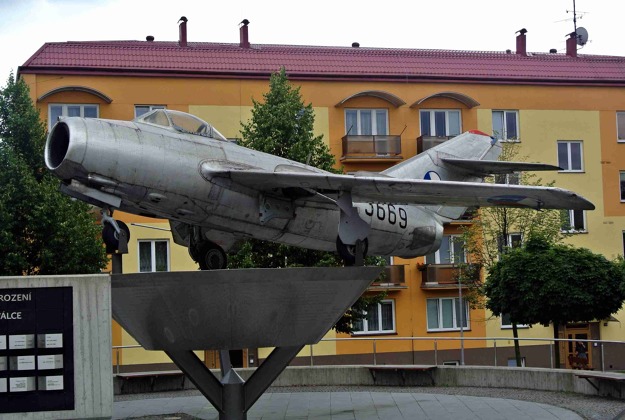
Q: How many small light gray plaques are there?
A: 9